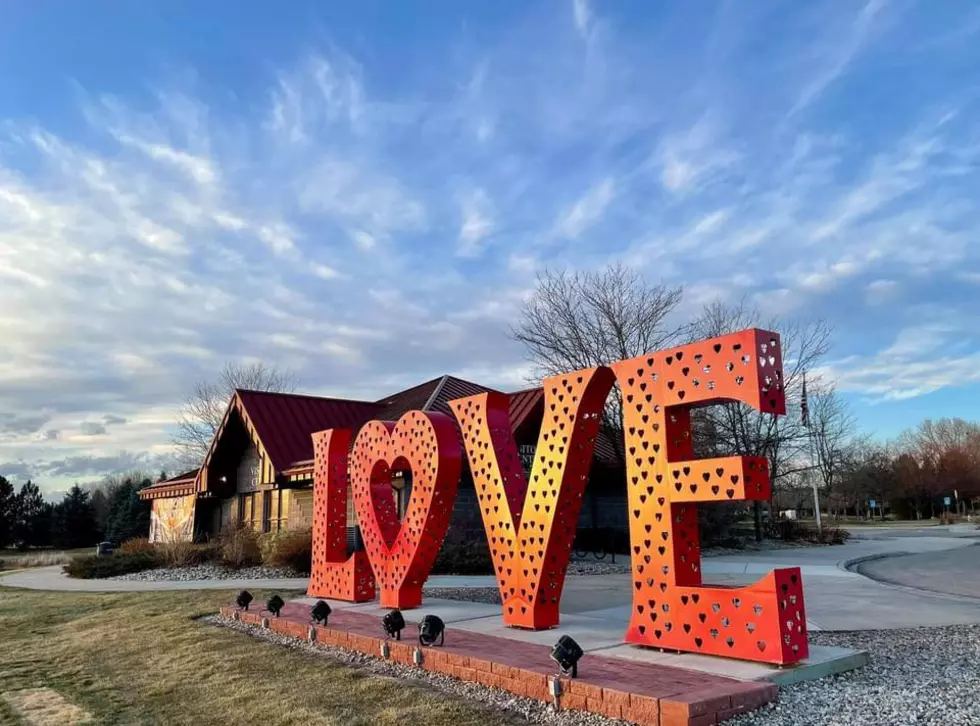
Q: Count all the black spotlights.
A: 6